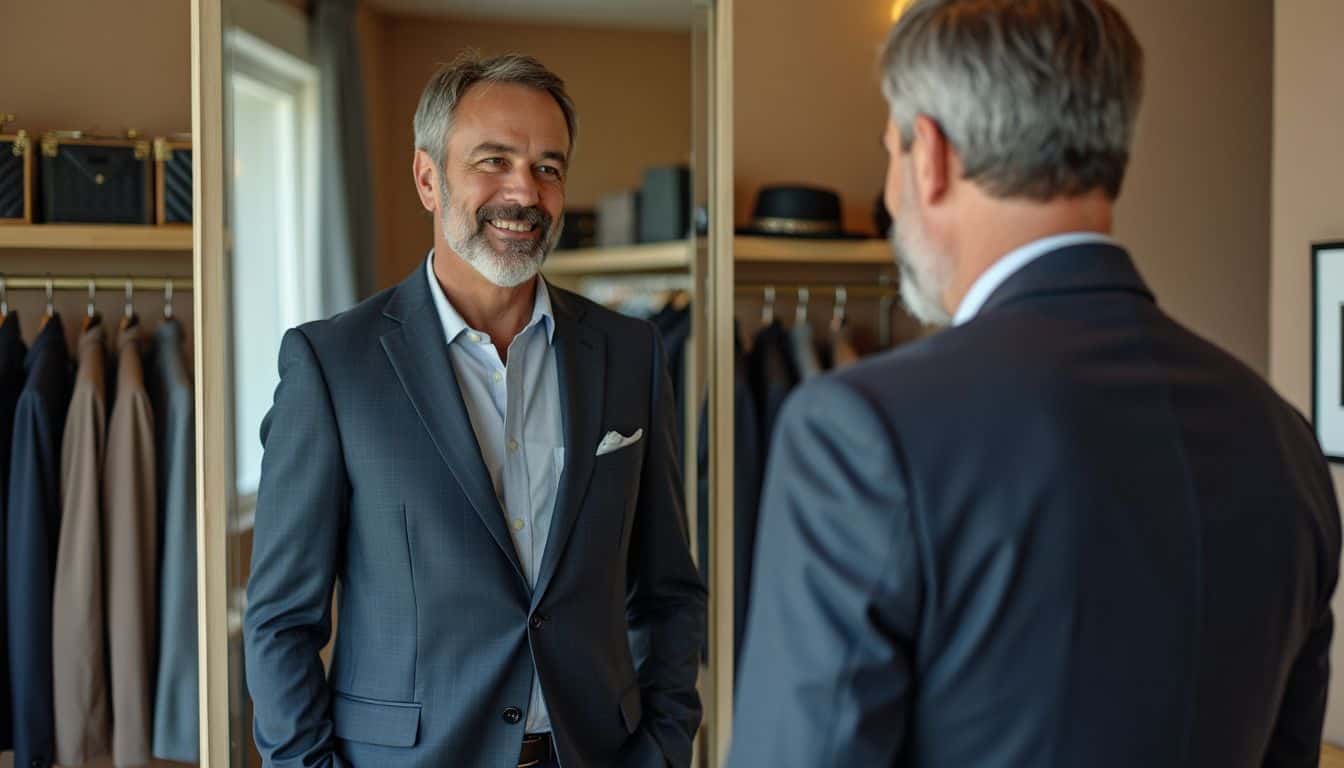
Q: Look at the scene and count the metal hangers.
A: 8